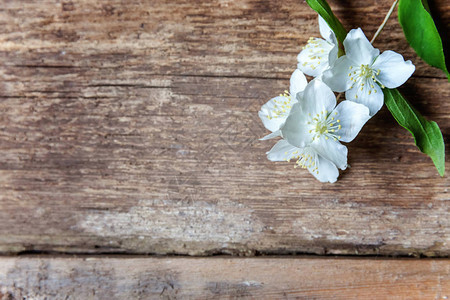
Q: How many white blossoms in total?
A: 5